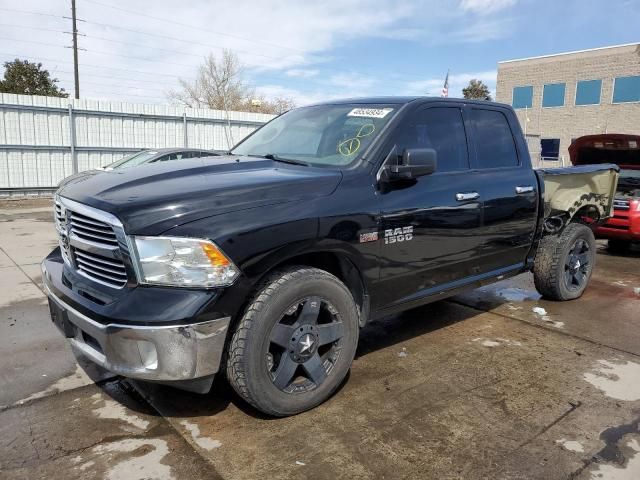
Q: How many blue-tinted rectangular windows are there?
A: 4